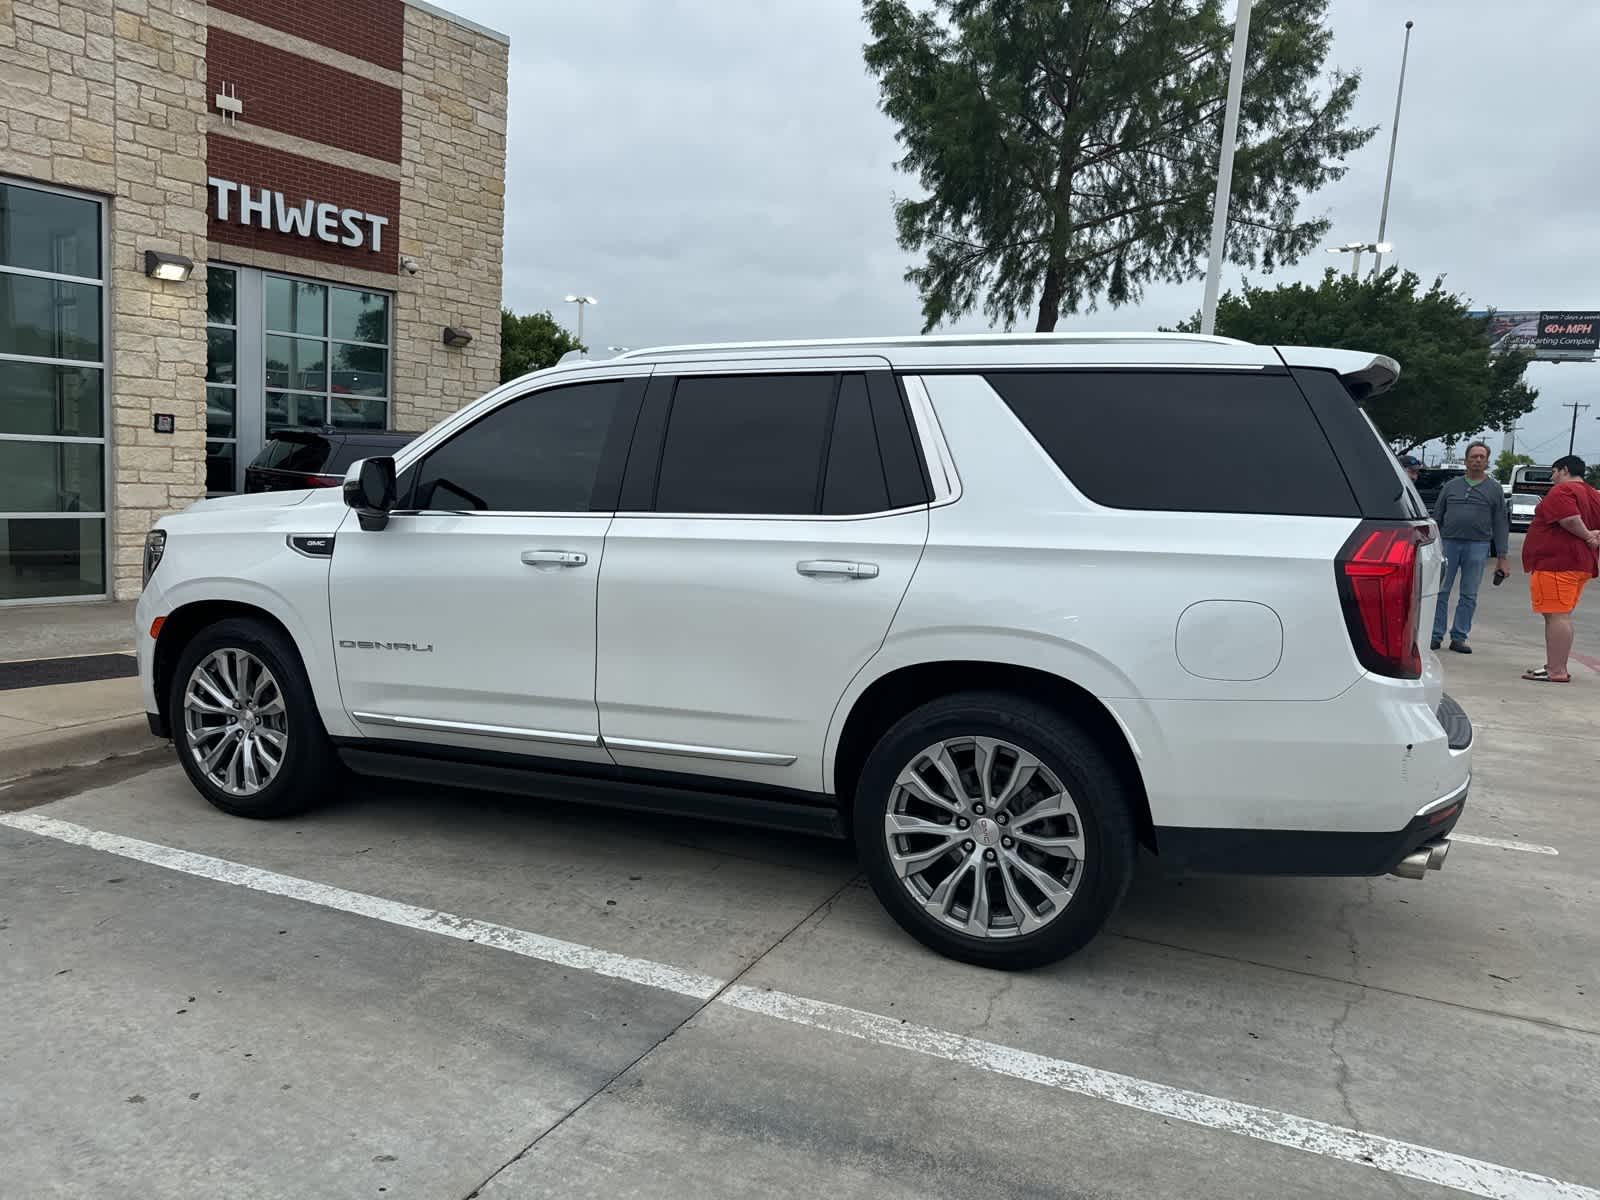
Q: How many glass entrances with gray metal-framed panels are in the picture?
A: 2